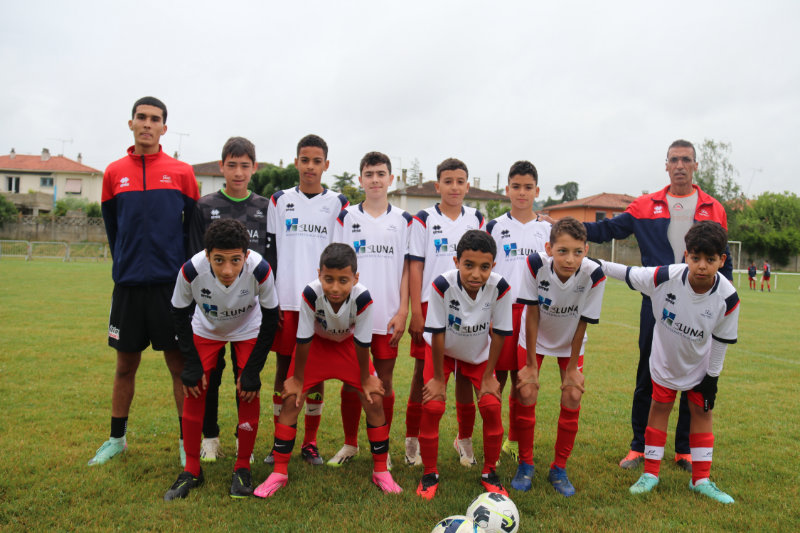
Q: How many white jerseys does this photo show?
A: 9